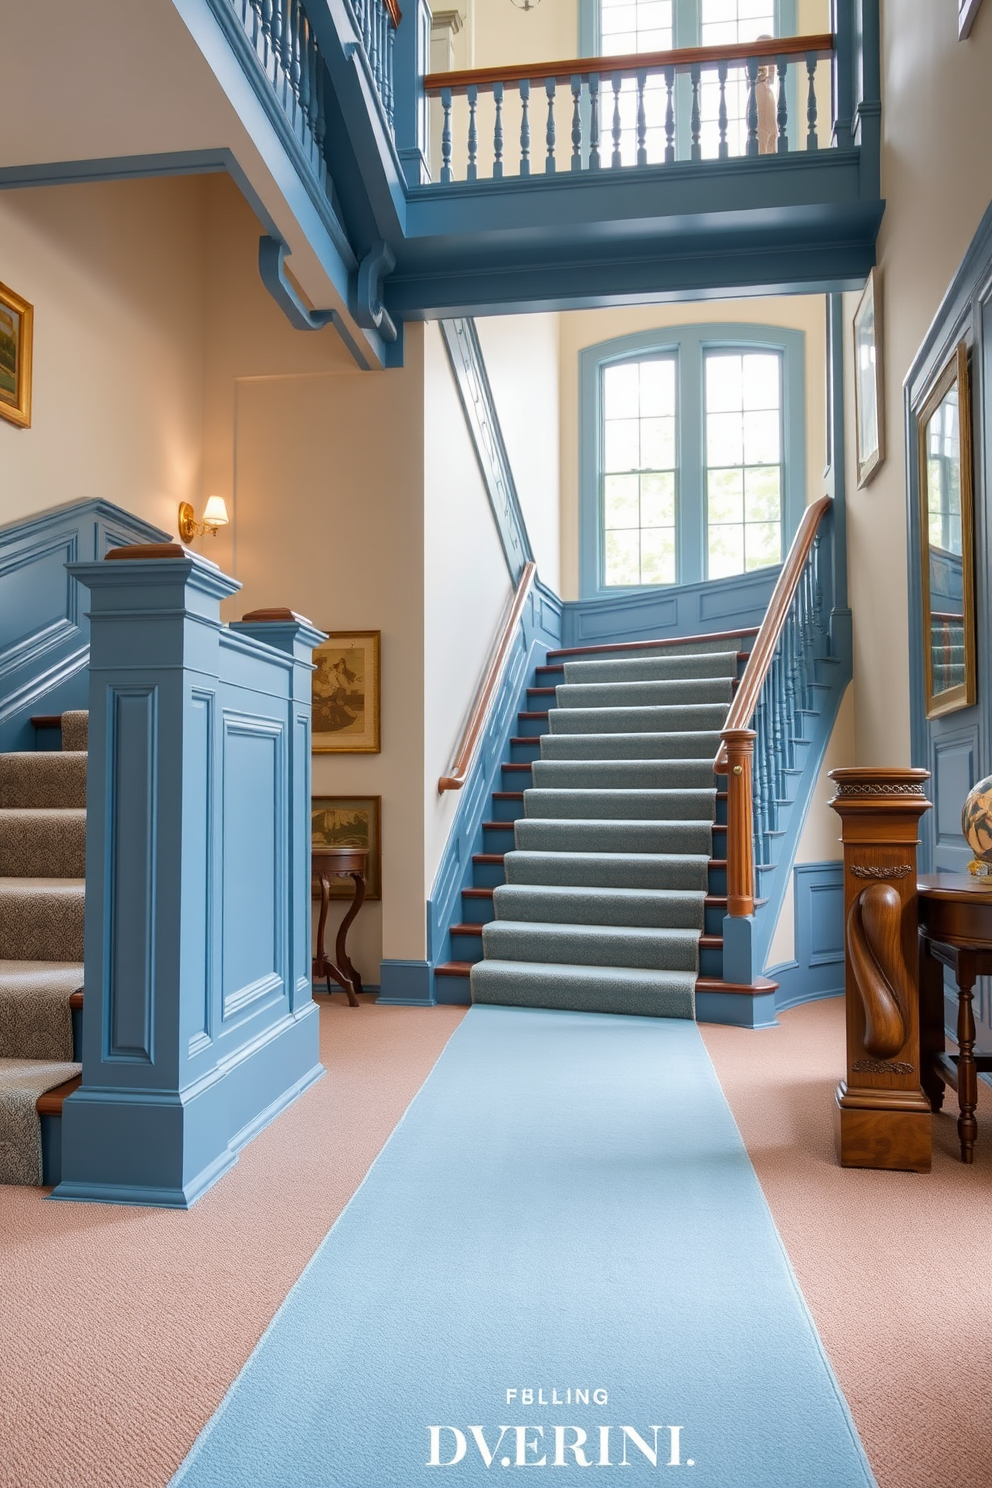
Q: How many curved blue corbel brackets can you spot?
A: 2